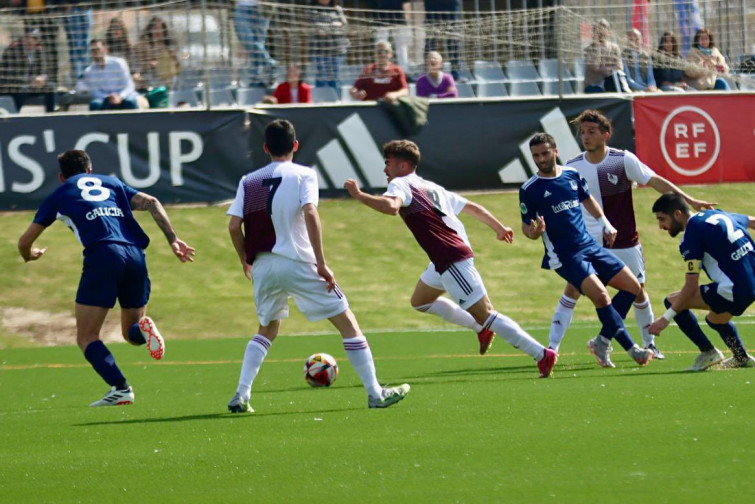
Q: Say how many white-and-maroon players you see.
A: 3